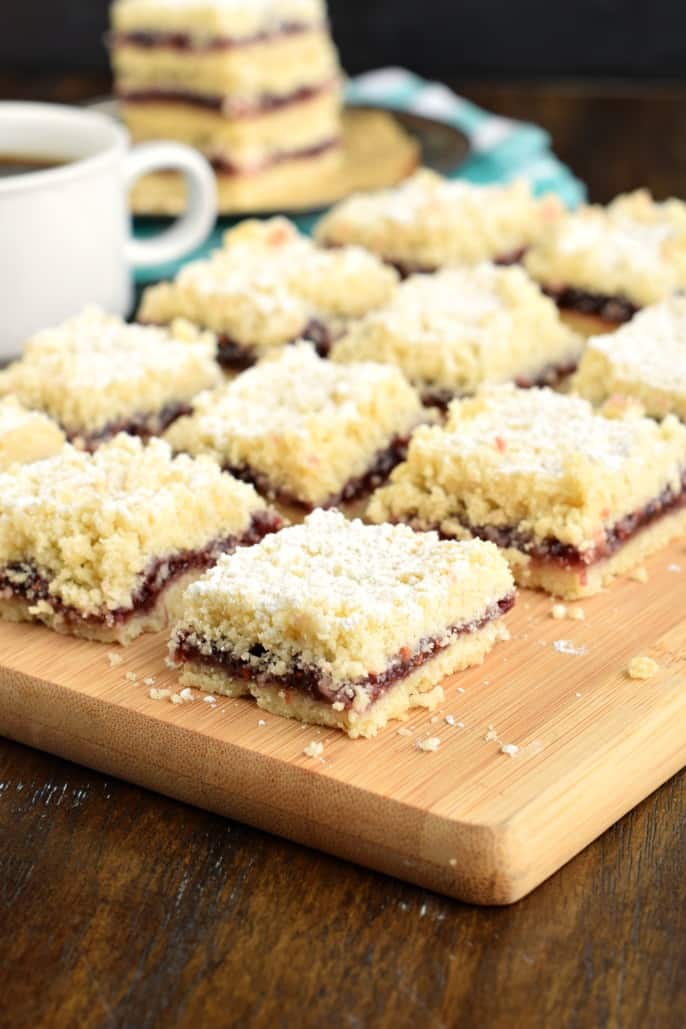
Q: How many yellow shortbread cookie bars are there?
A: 14